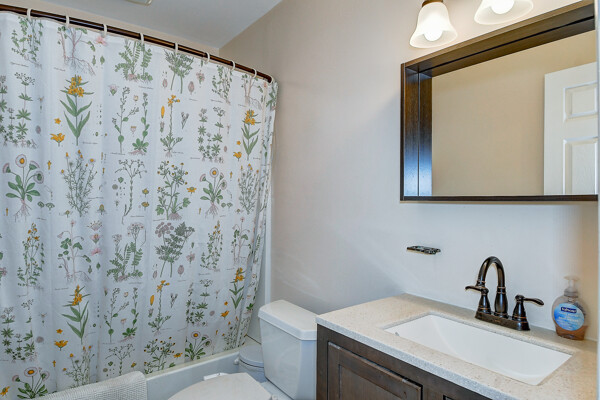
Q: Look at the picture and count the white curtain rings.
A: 9